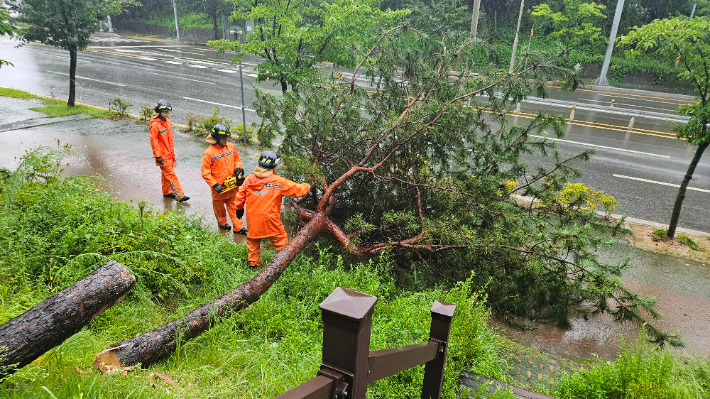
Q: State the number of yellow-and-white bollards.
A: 3